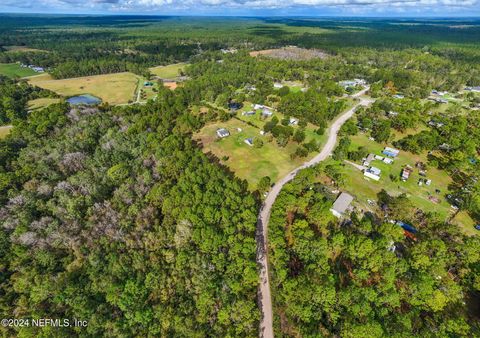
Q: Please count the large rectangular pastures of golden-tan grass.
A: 1